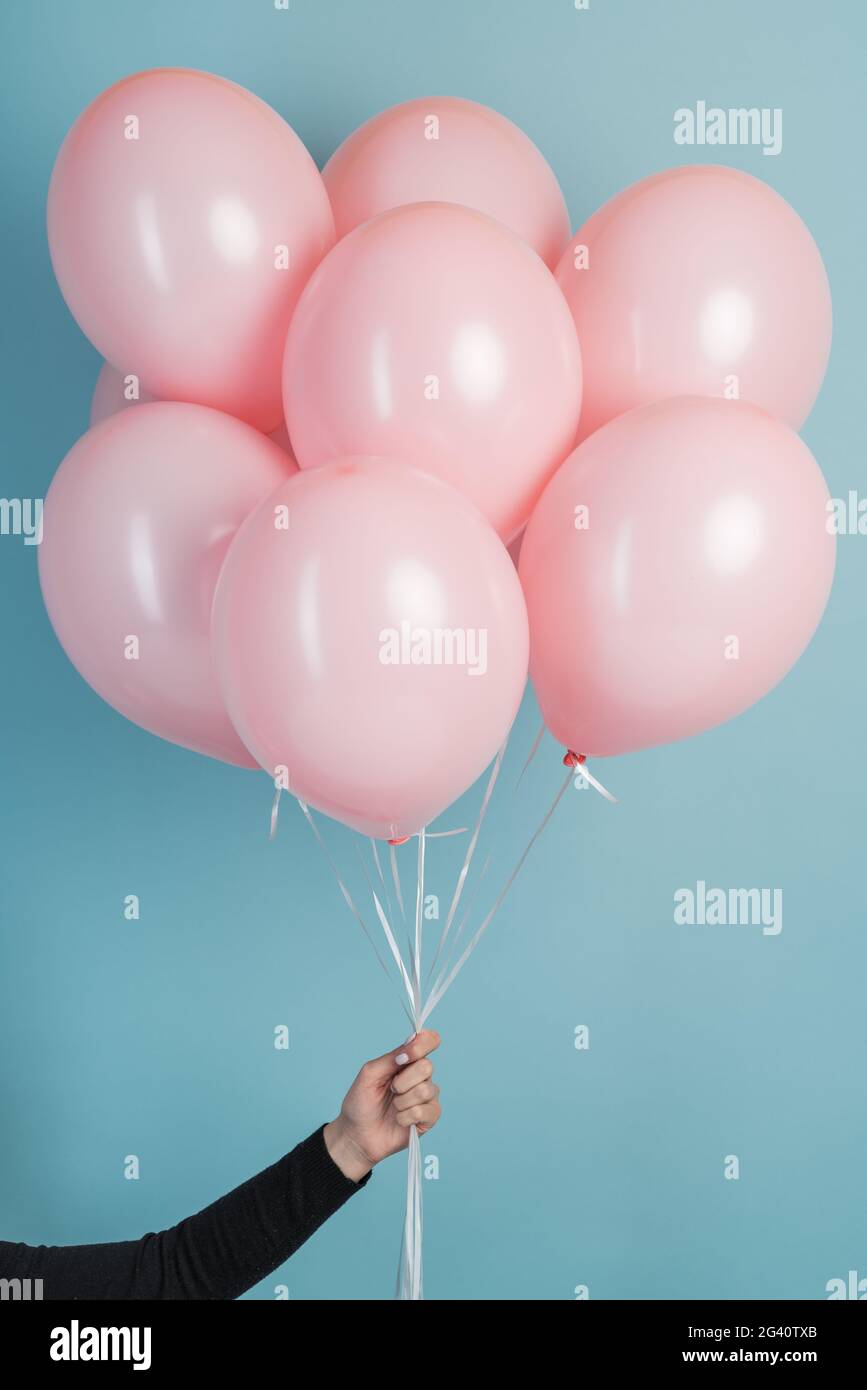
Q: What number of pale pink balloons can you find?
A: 8